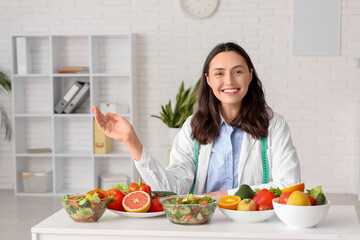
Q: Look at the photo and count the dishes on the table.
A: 5